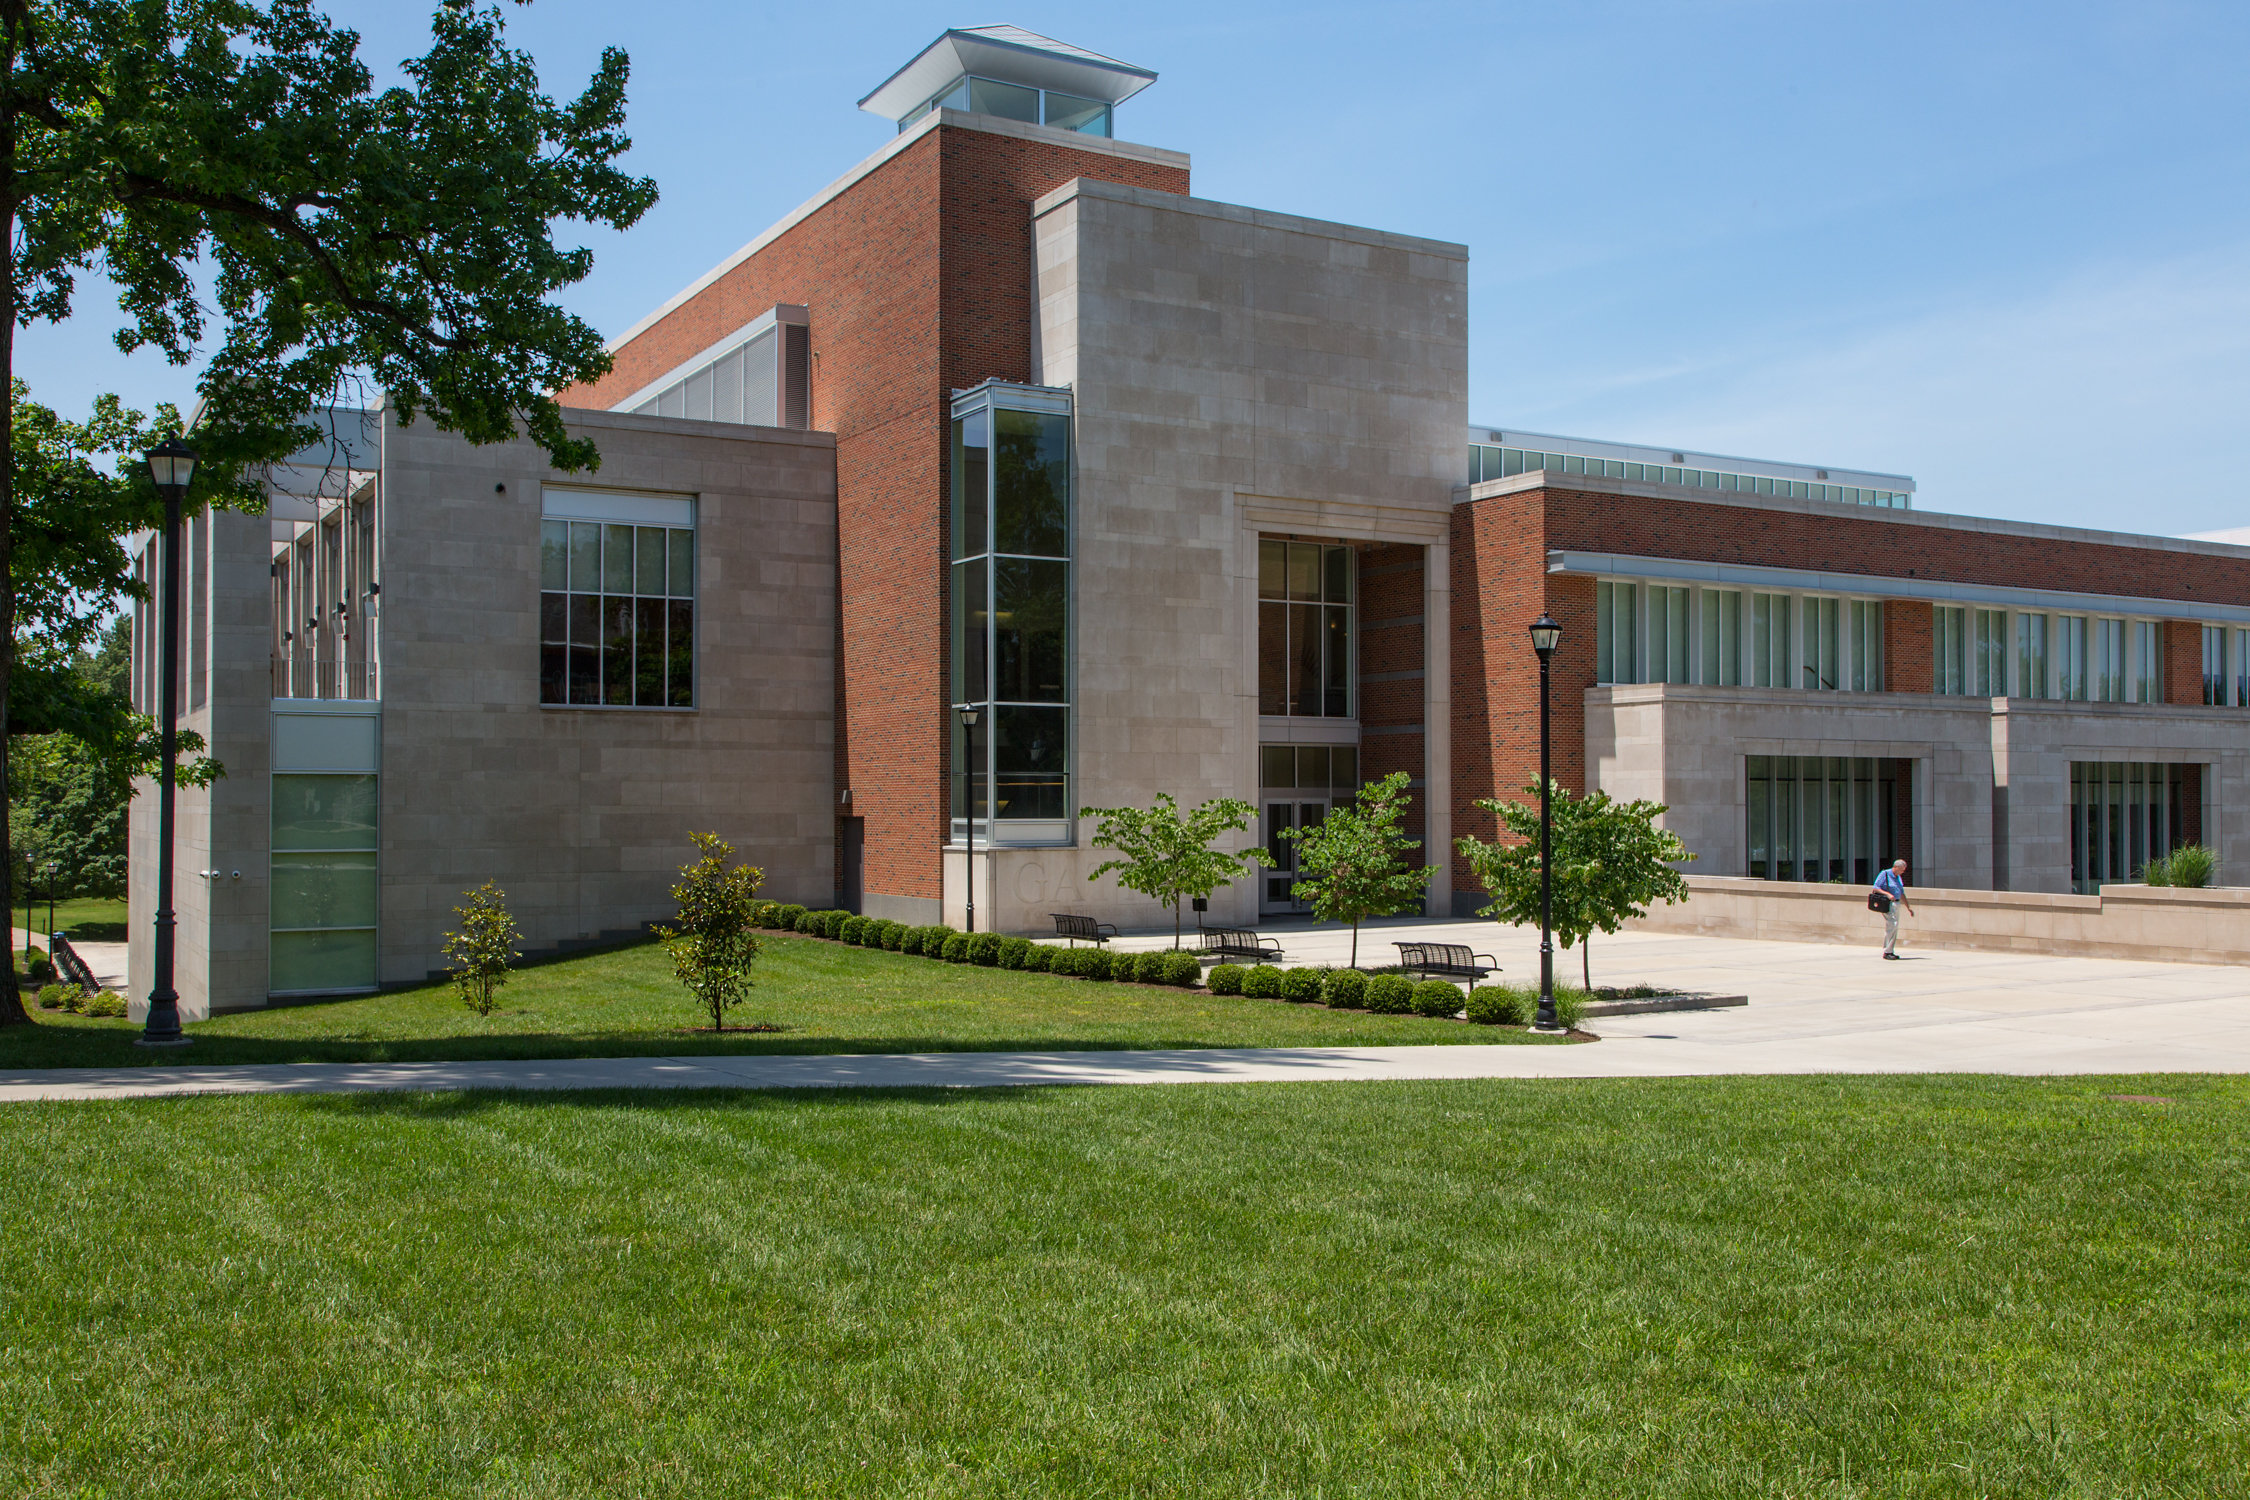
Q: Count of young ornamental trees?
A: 5